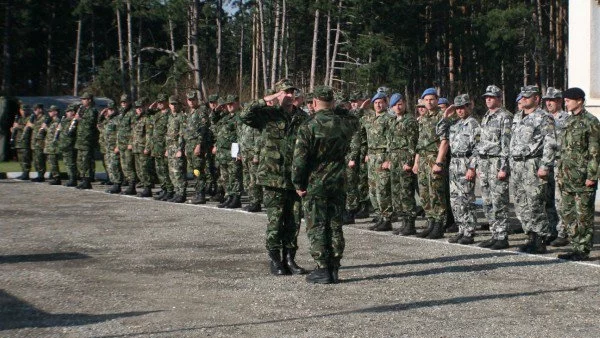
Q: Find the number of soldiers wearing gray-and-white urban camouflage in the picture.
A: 4